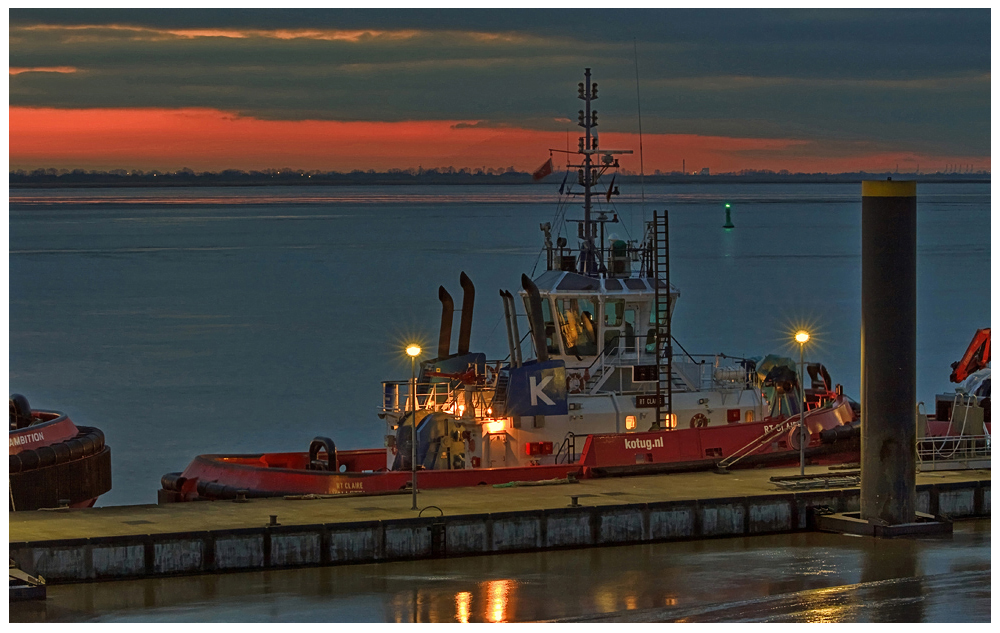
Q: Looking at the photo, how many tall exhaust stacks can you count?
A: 5